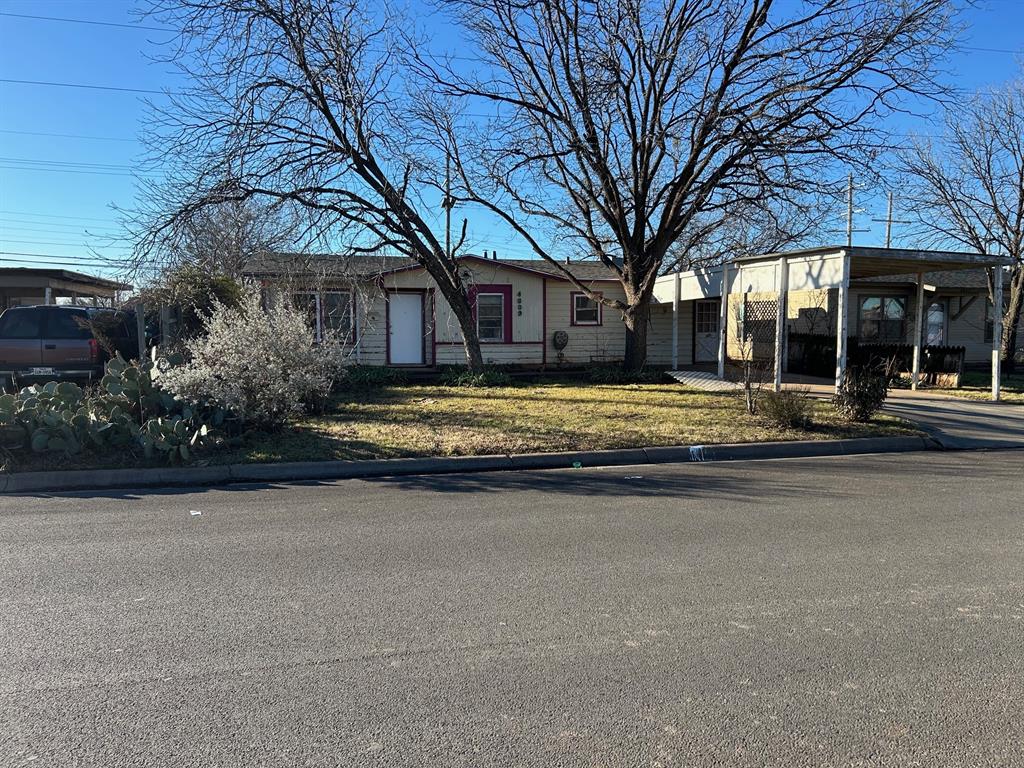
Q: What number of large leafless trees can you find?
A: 3